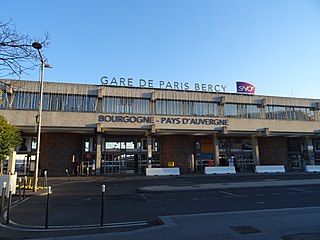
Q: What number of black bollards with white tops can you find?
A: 9